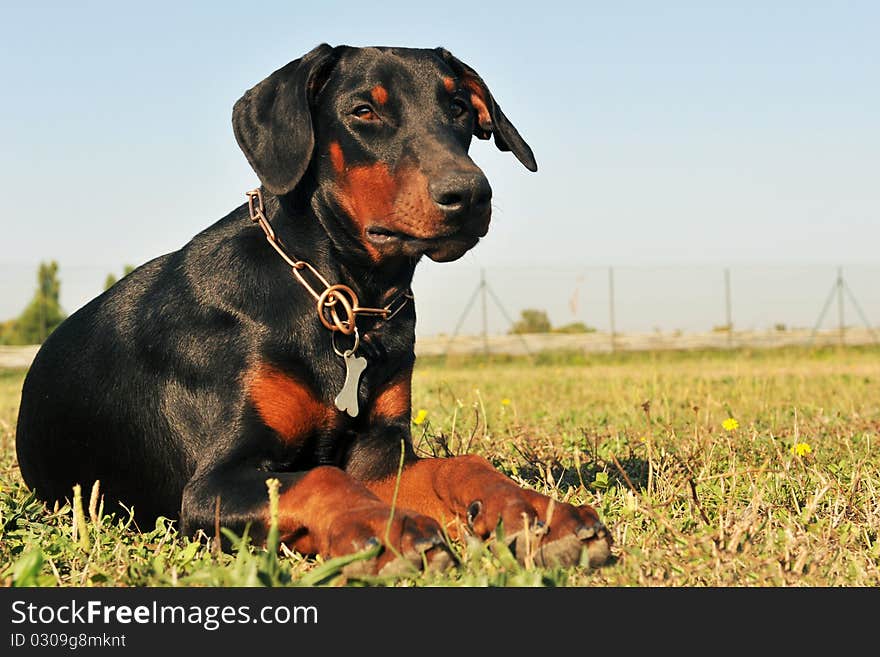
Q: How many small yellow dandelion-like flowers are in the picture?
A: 4